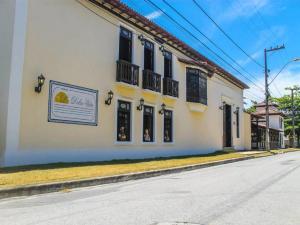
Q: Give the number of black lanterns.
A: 8